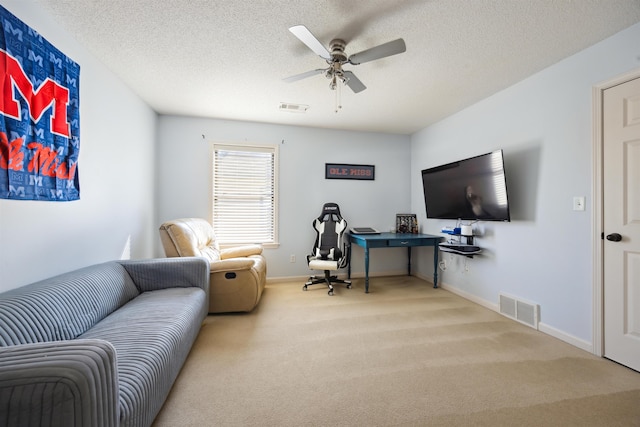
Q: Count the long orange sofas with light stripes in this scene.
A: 0